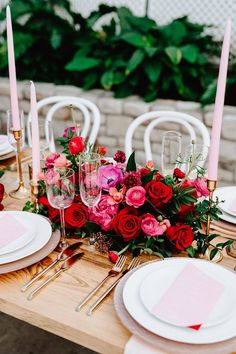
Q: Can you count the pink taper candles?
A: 3